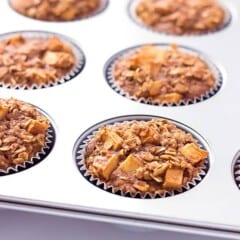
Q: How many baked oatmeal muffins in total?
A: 6